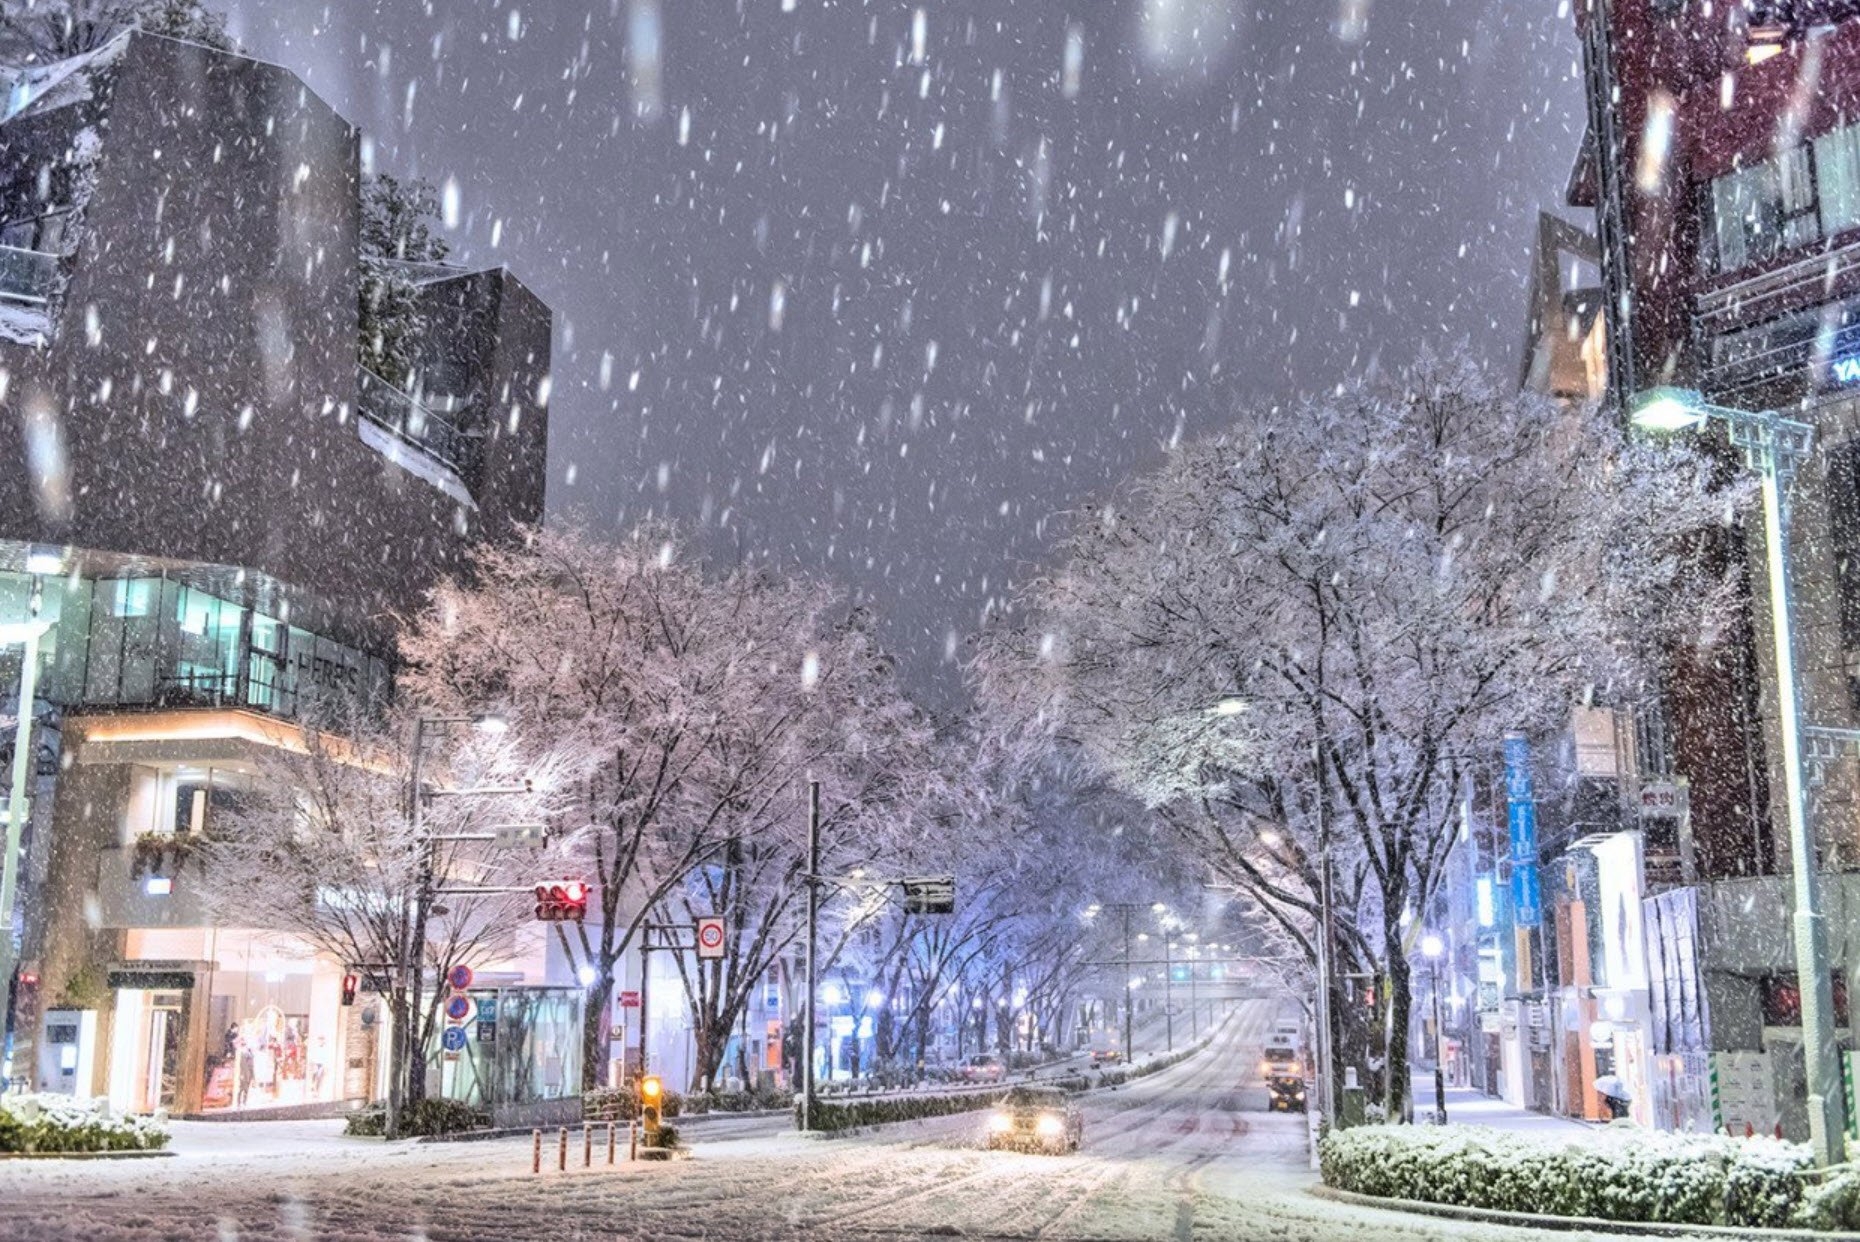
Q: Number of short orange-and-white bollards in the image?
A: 5